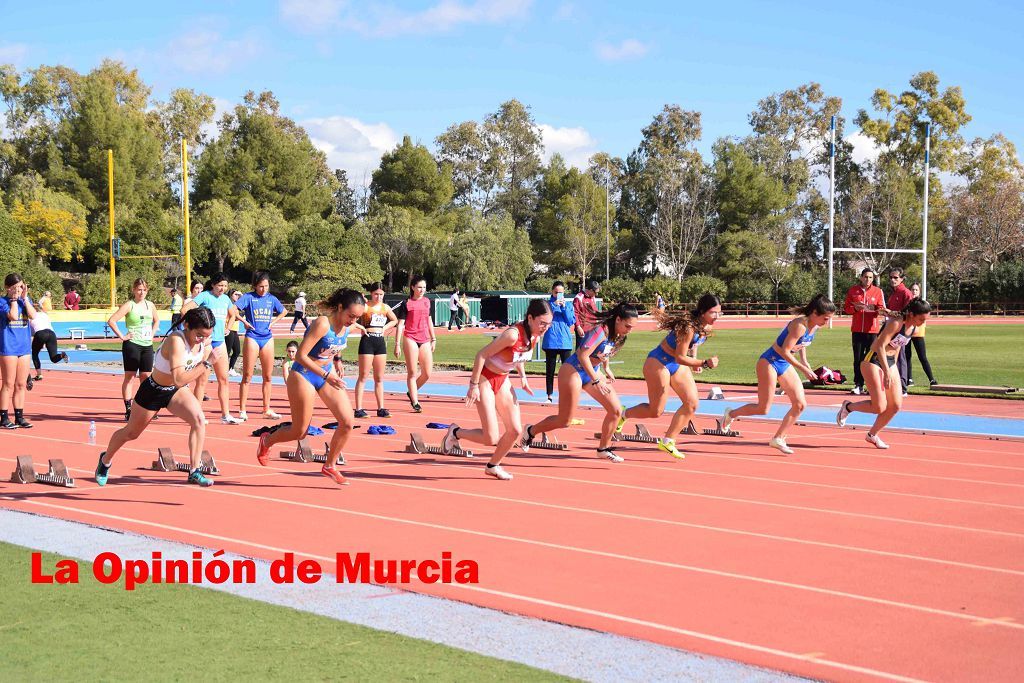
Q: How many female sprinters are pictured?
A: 7